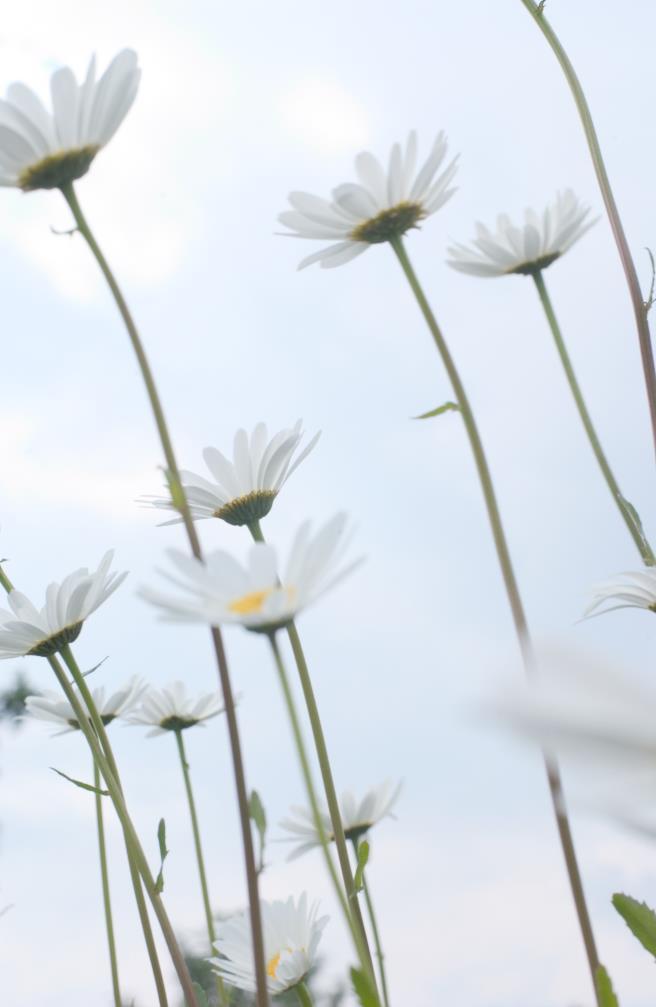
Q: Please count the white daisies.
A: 12